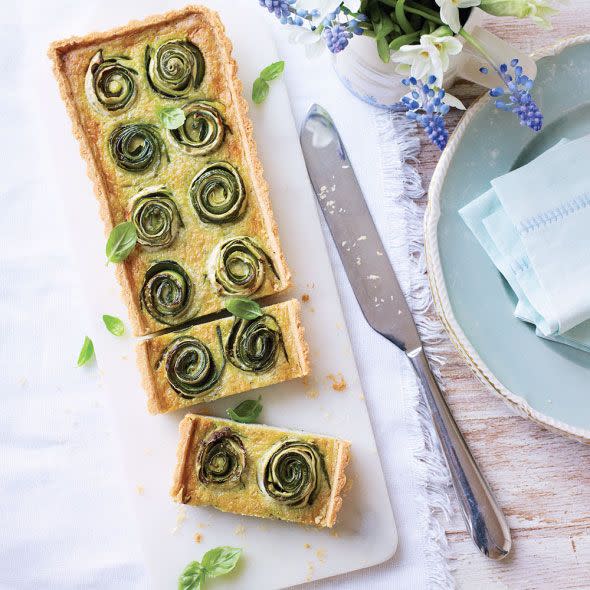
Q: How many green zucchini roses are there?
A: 12